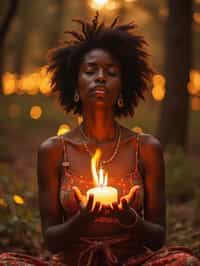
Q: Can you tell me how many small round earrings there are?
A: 2